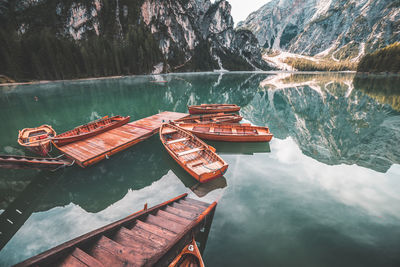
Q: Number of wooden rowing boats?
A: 7